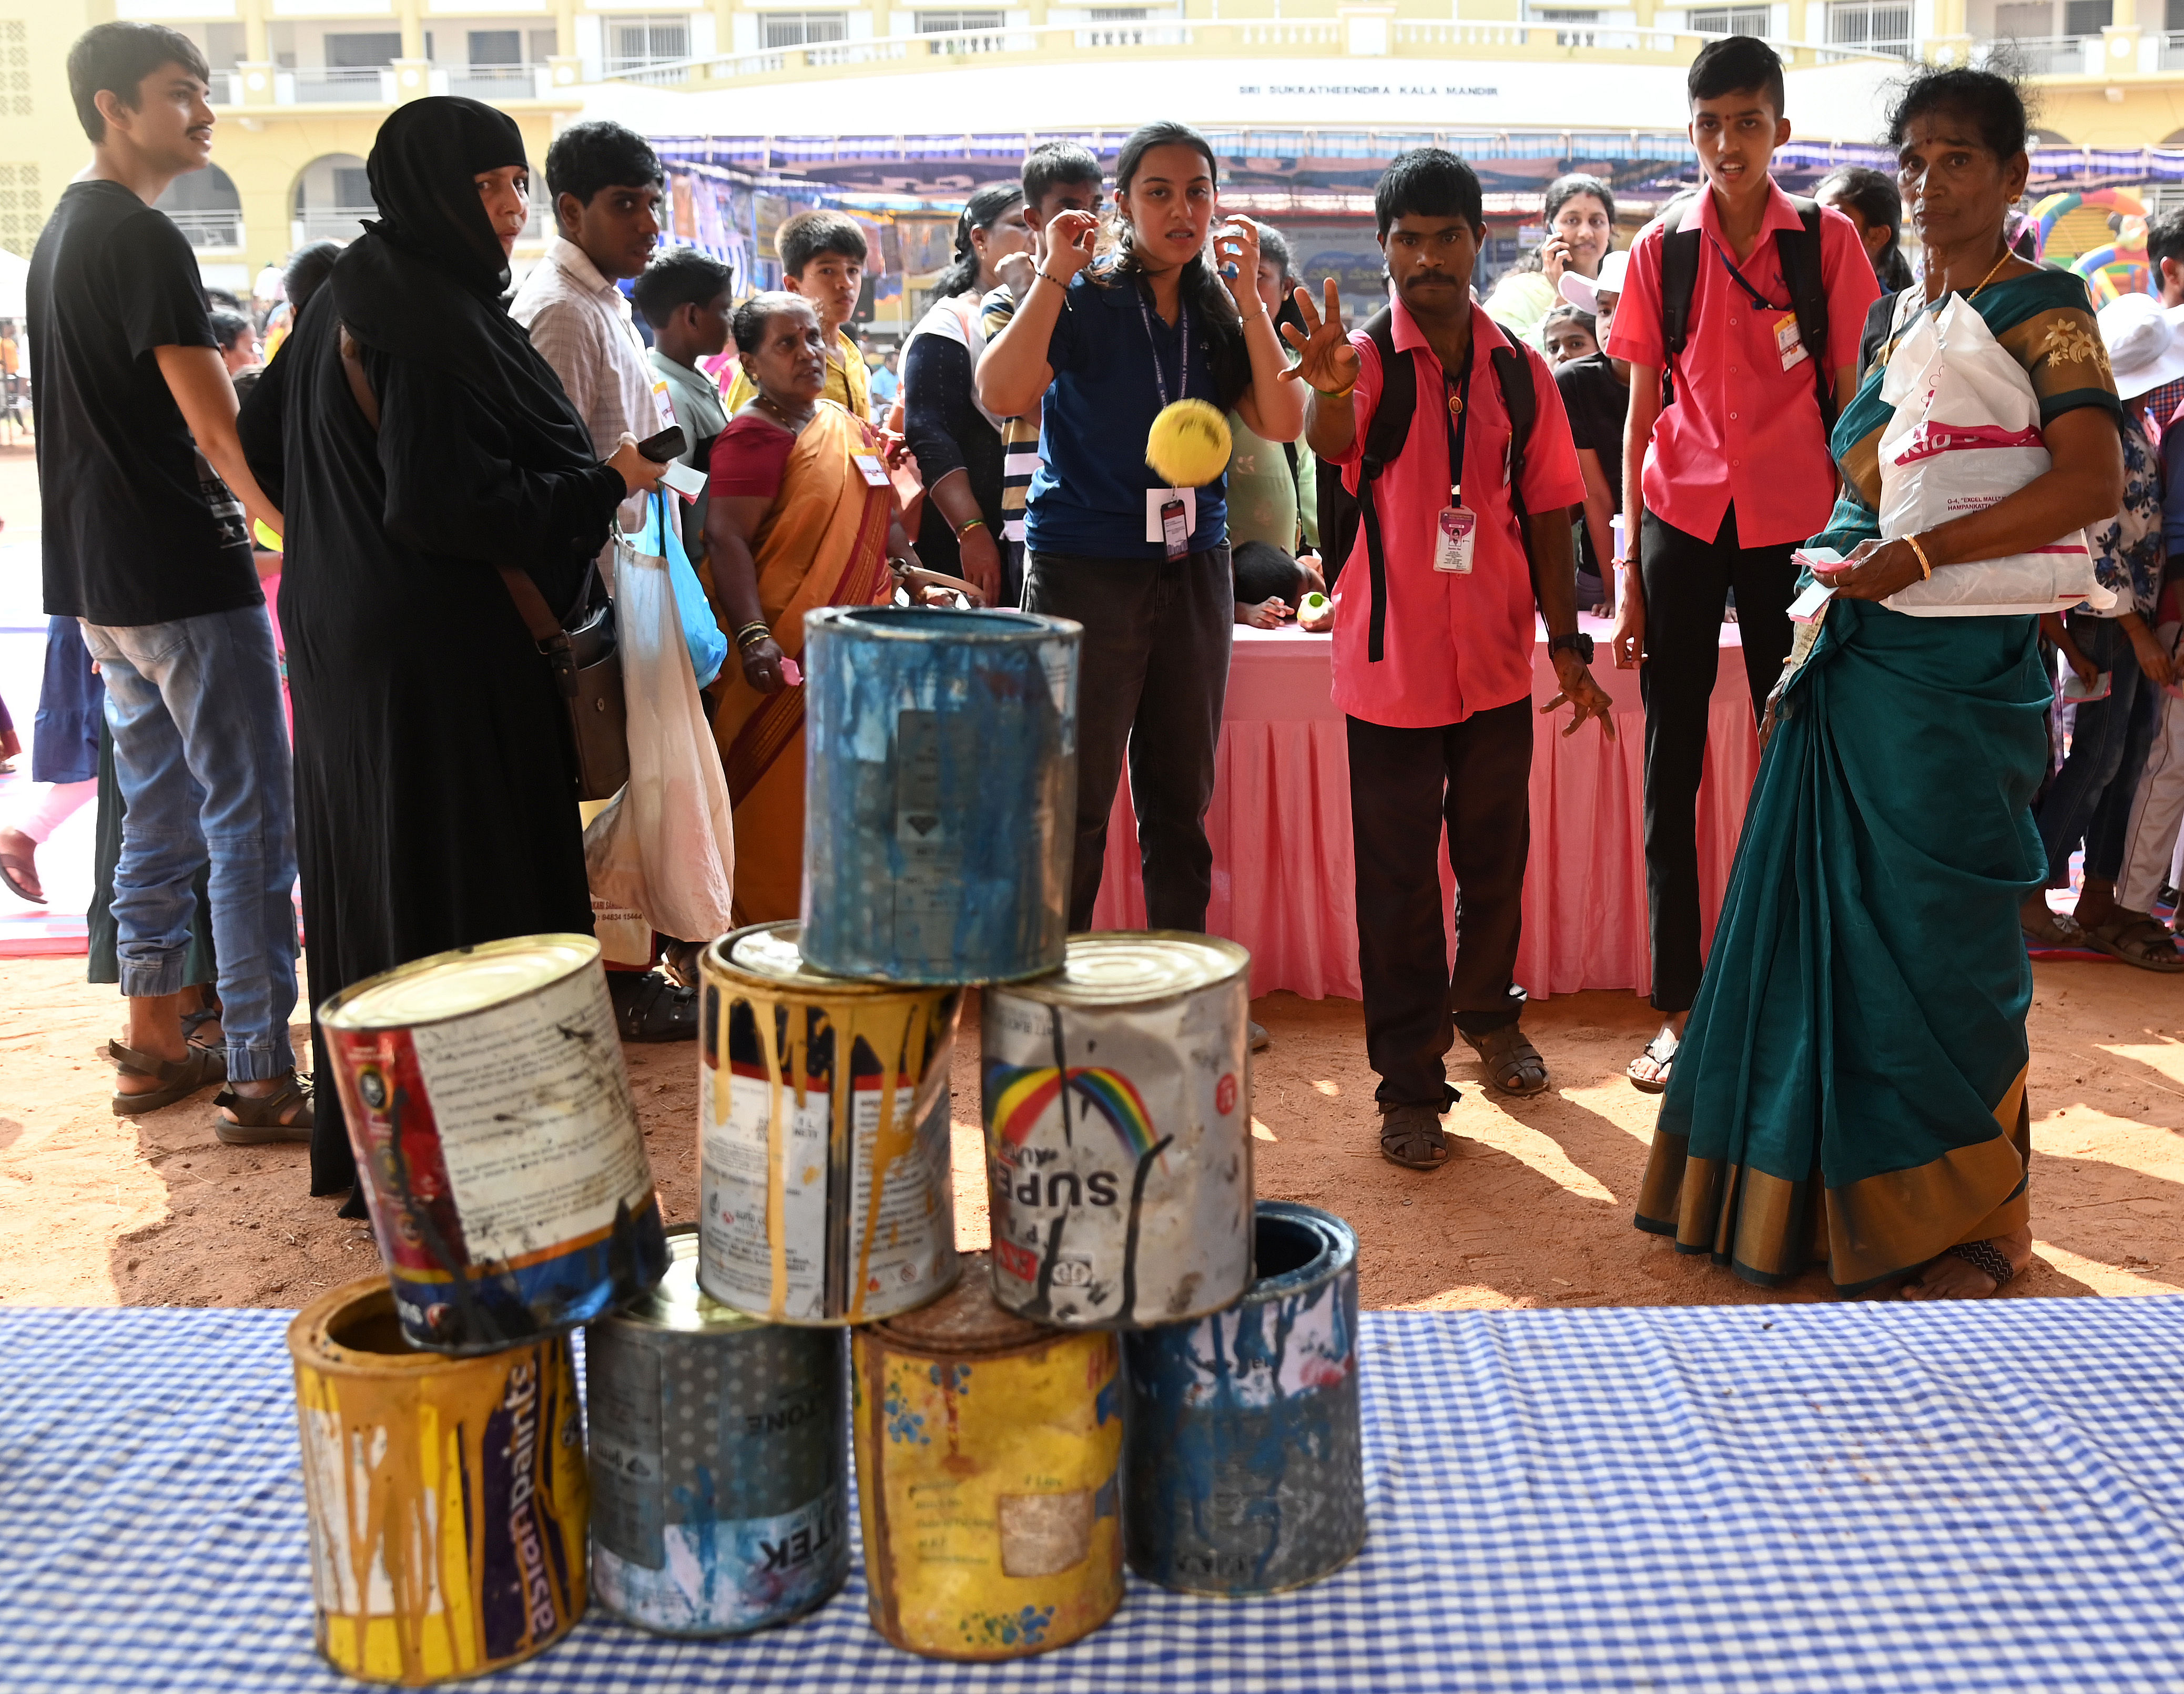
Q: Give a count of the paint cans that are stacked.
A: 8